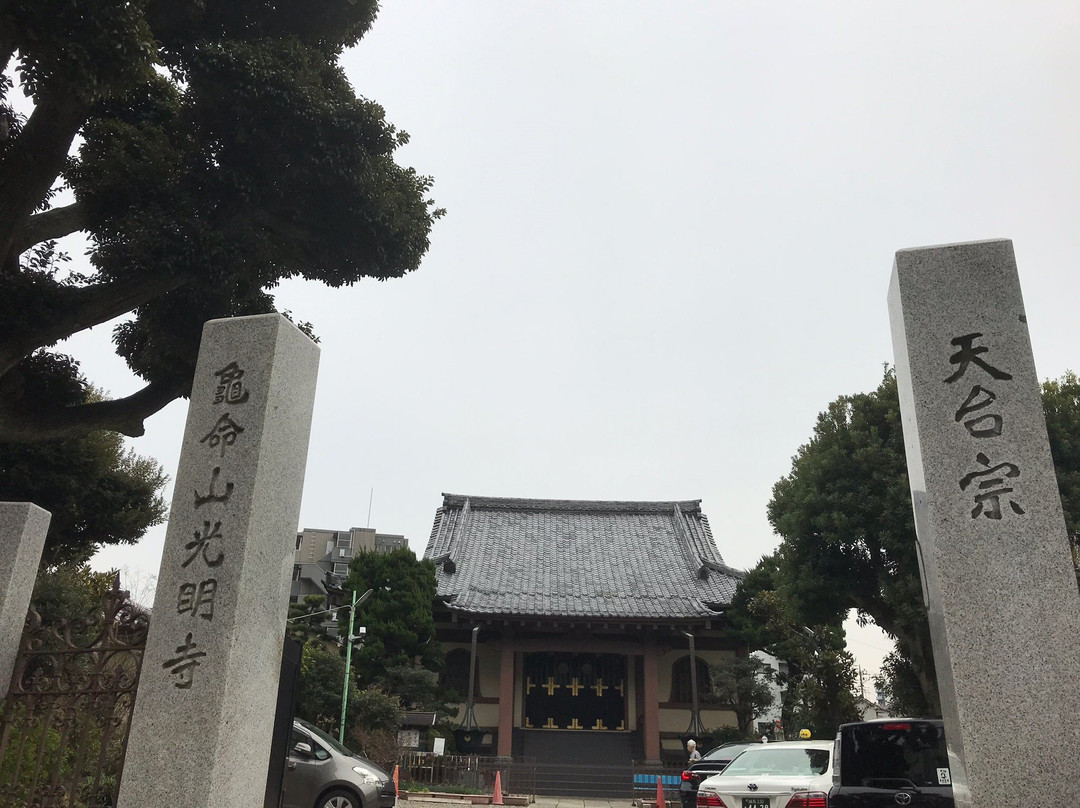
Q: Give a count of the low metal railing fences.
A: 1